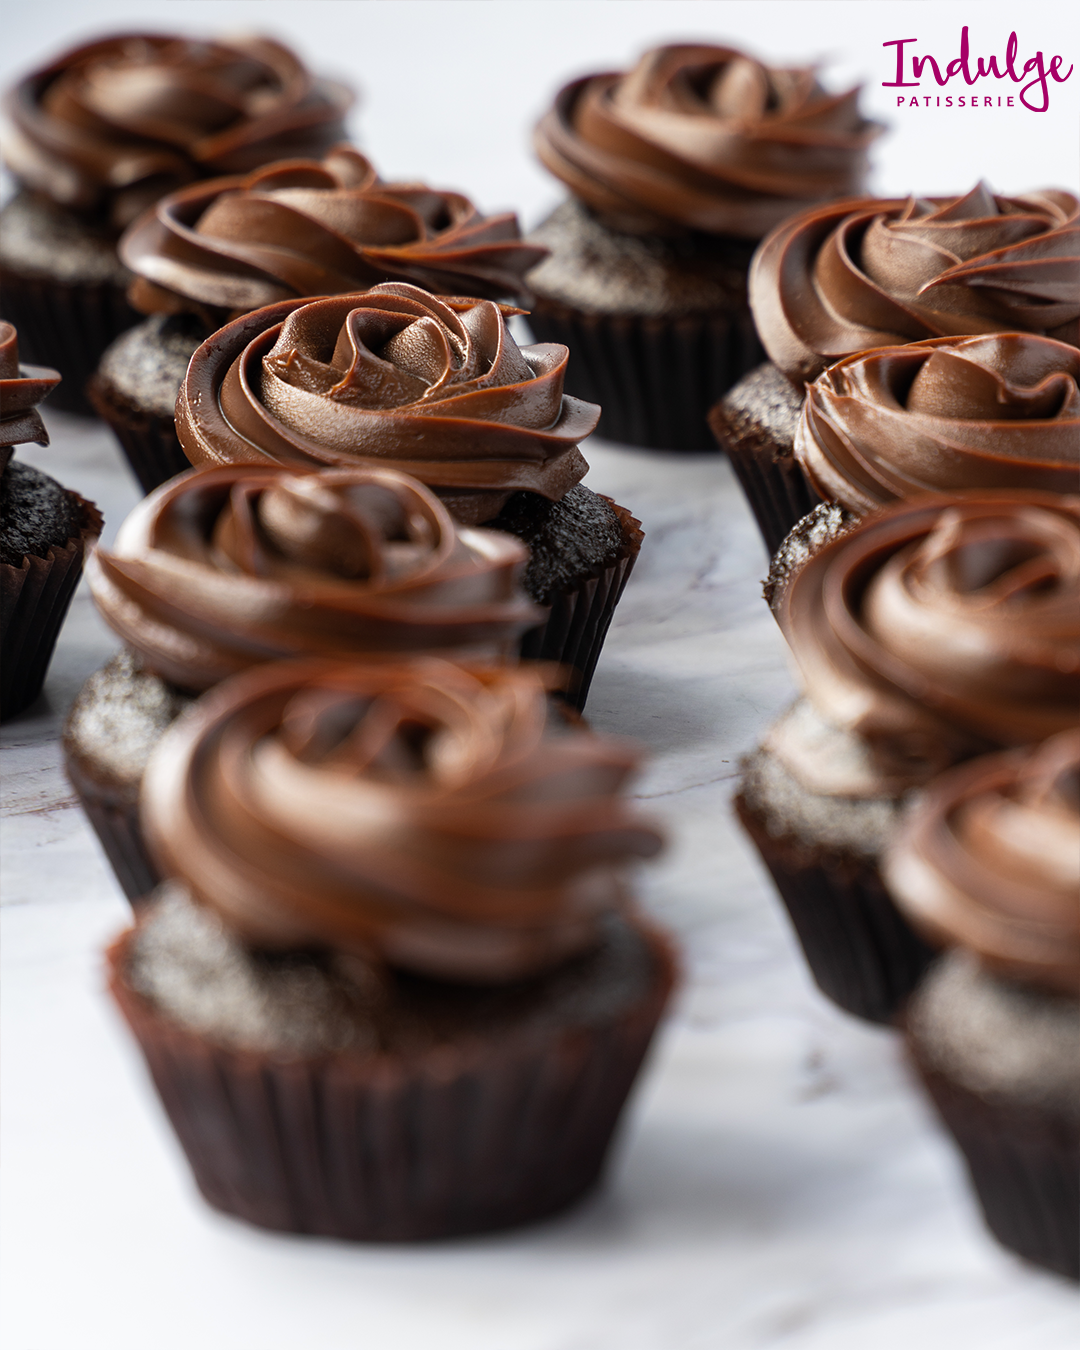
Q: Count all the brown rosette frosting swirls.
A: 11